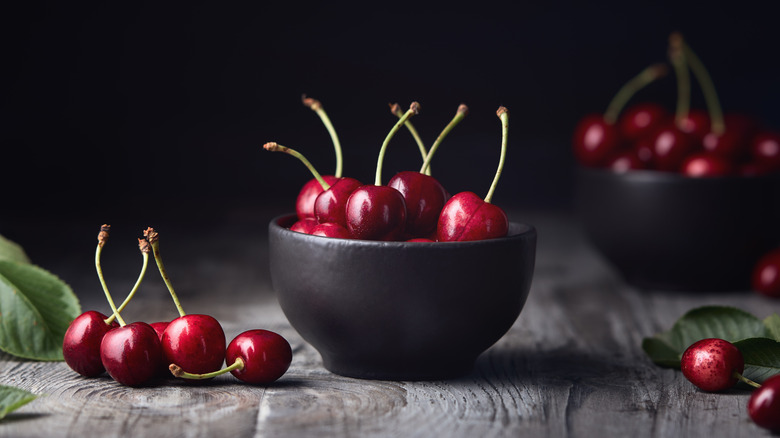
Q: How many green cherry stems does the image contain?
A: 14